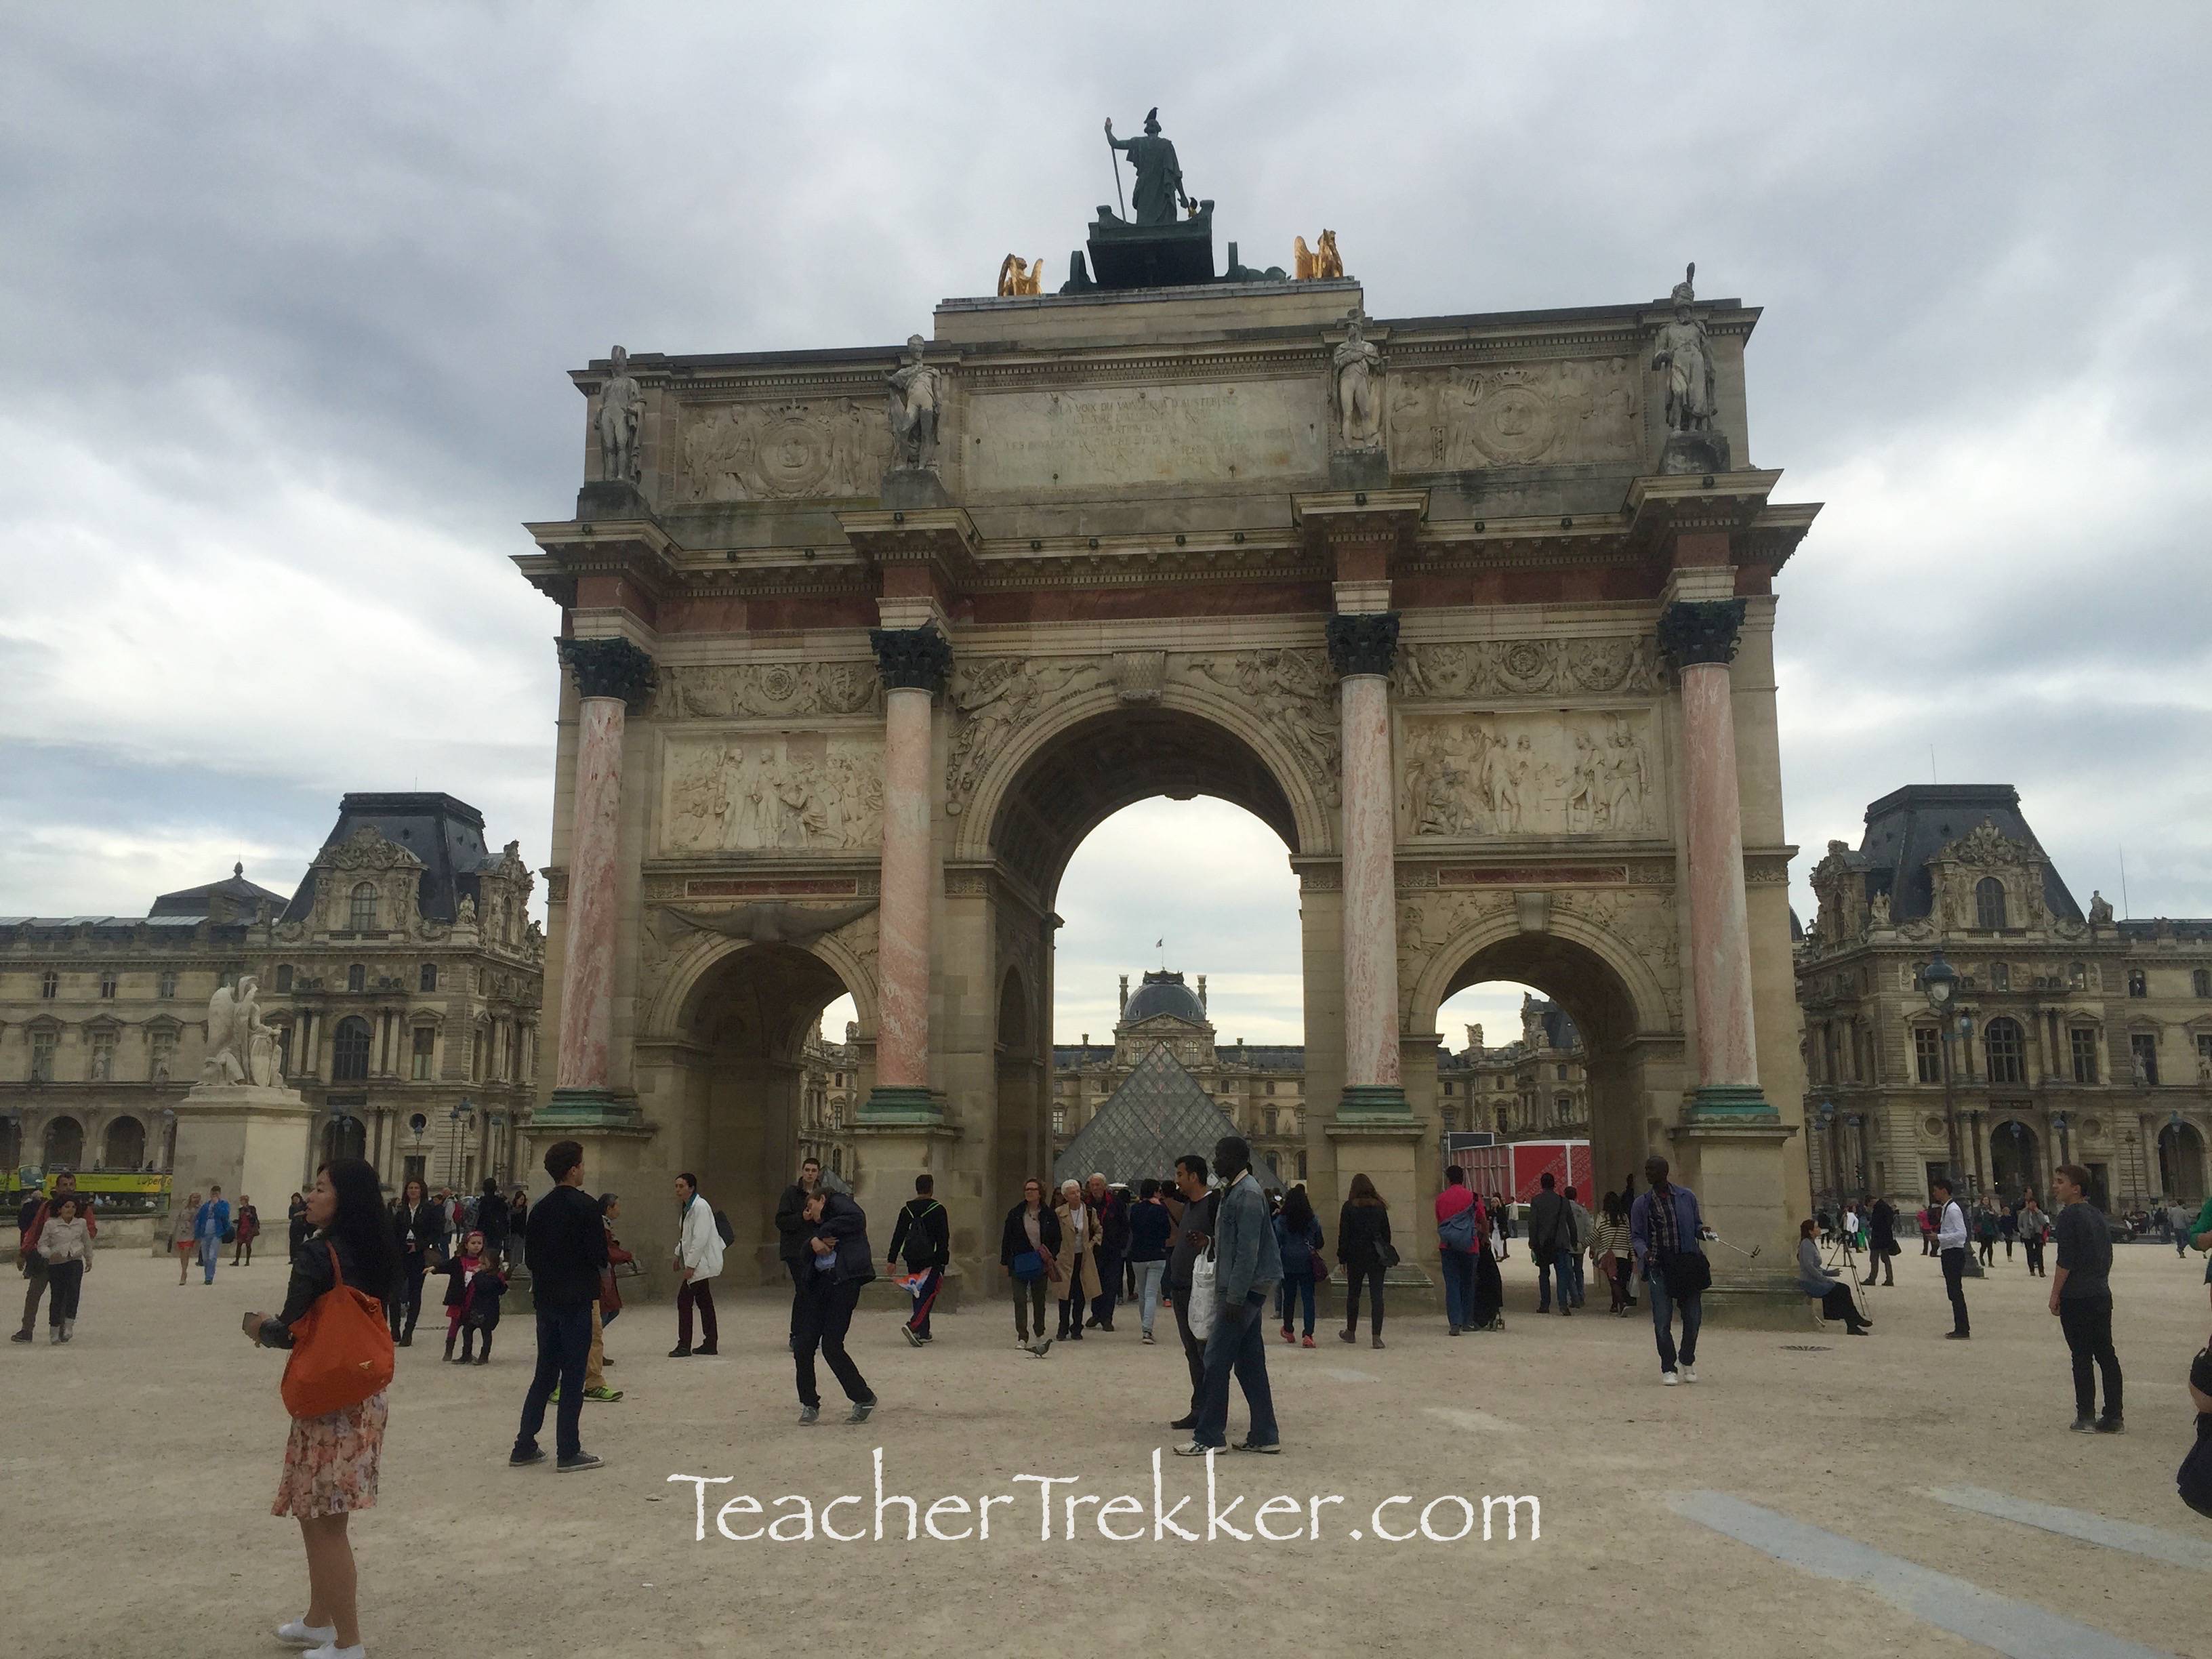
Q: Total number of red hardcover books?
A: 0